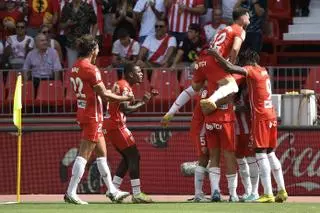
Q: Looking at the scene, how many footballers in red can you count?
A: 7